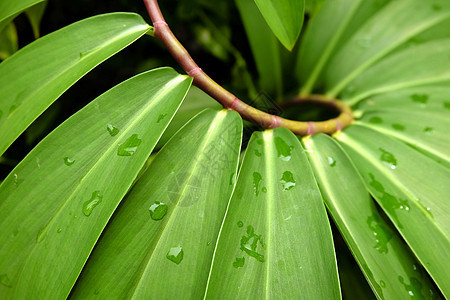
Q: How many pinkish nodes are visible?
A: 6